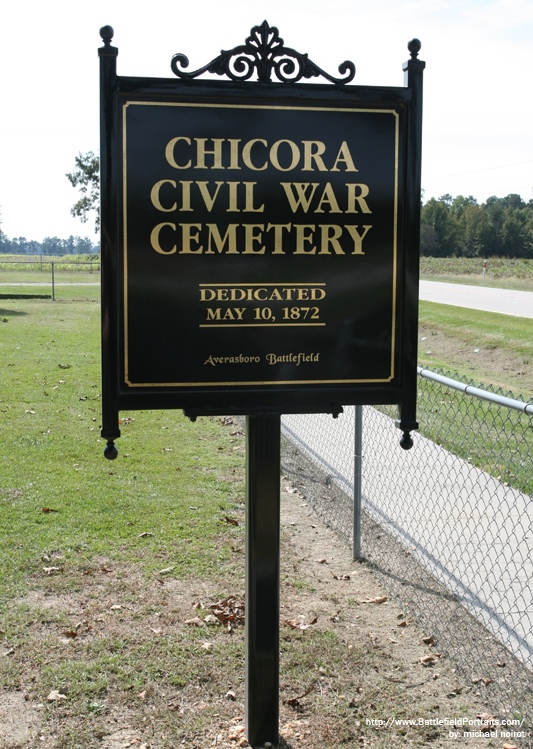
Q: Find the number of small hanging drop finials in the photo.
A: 2